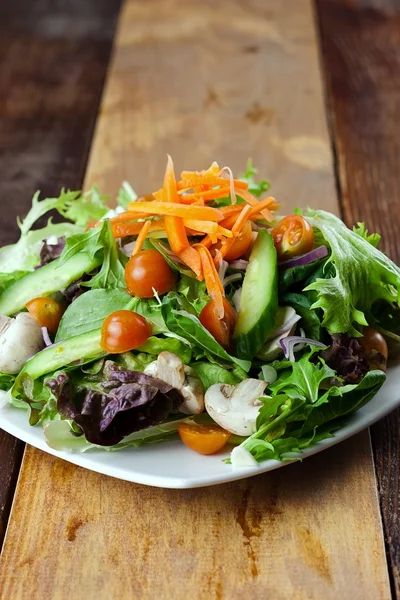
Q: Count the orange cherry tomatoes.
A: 8